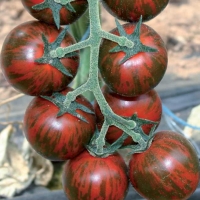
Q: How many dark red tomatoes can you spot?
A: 8